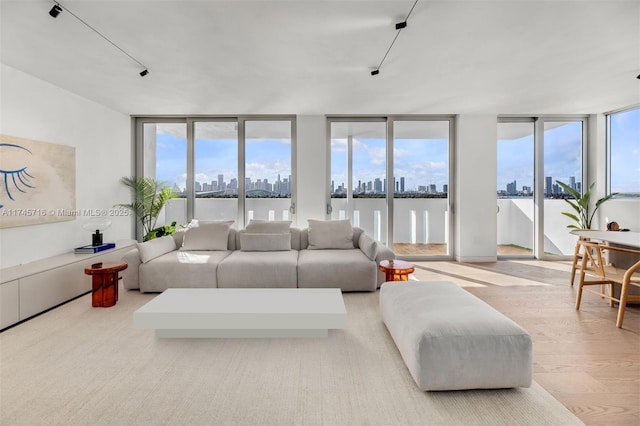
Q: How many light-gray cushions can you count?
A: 6